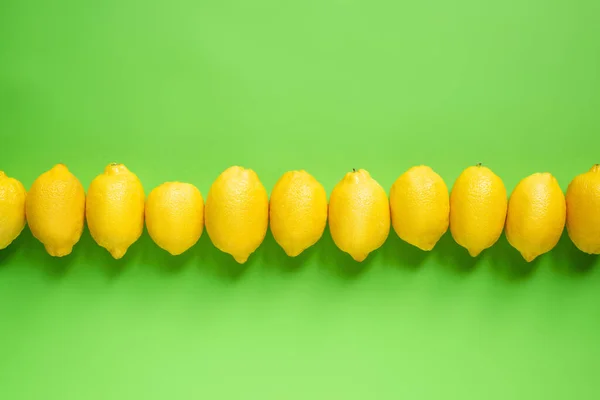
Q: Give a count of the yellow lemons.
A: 11